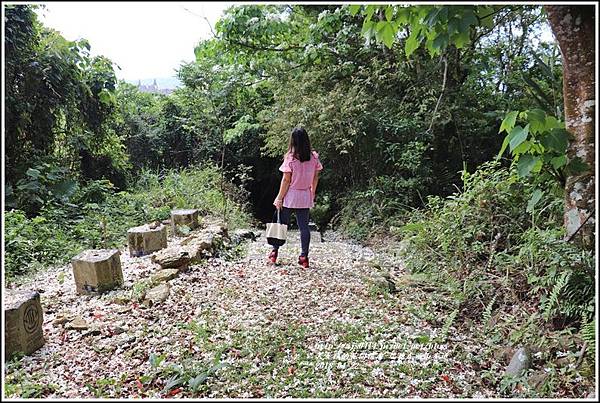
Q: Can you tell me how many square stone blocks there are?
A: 4